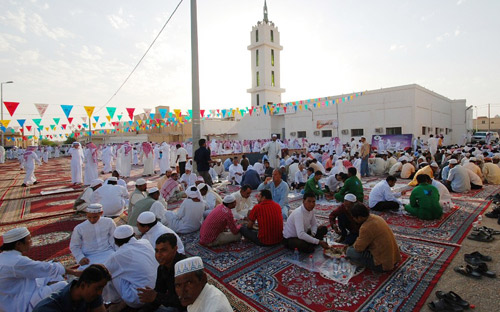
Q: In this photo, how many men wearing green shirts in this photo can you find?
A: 3